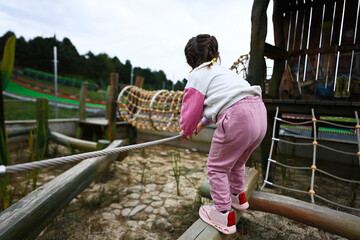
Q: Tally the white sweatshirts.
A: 1